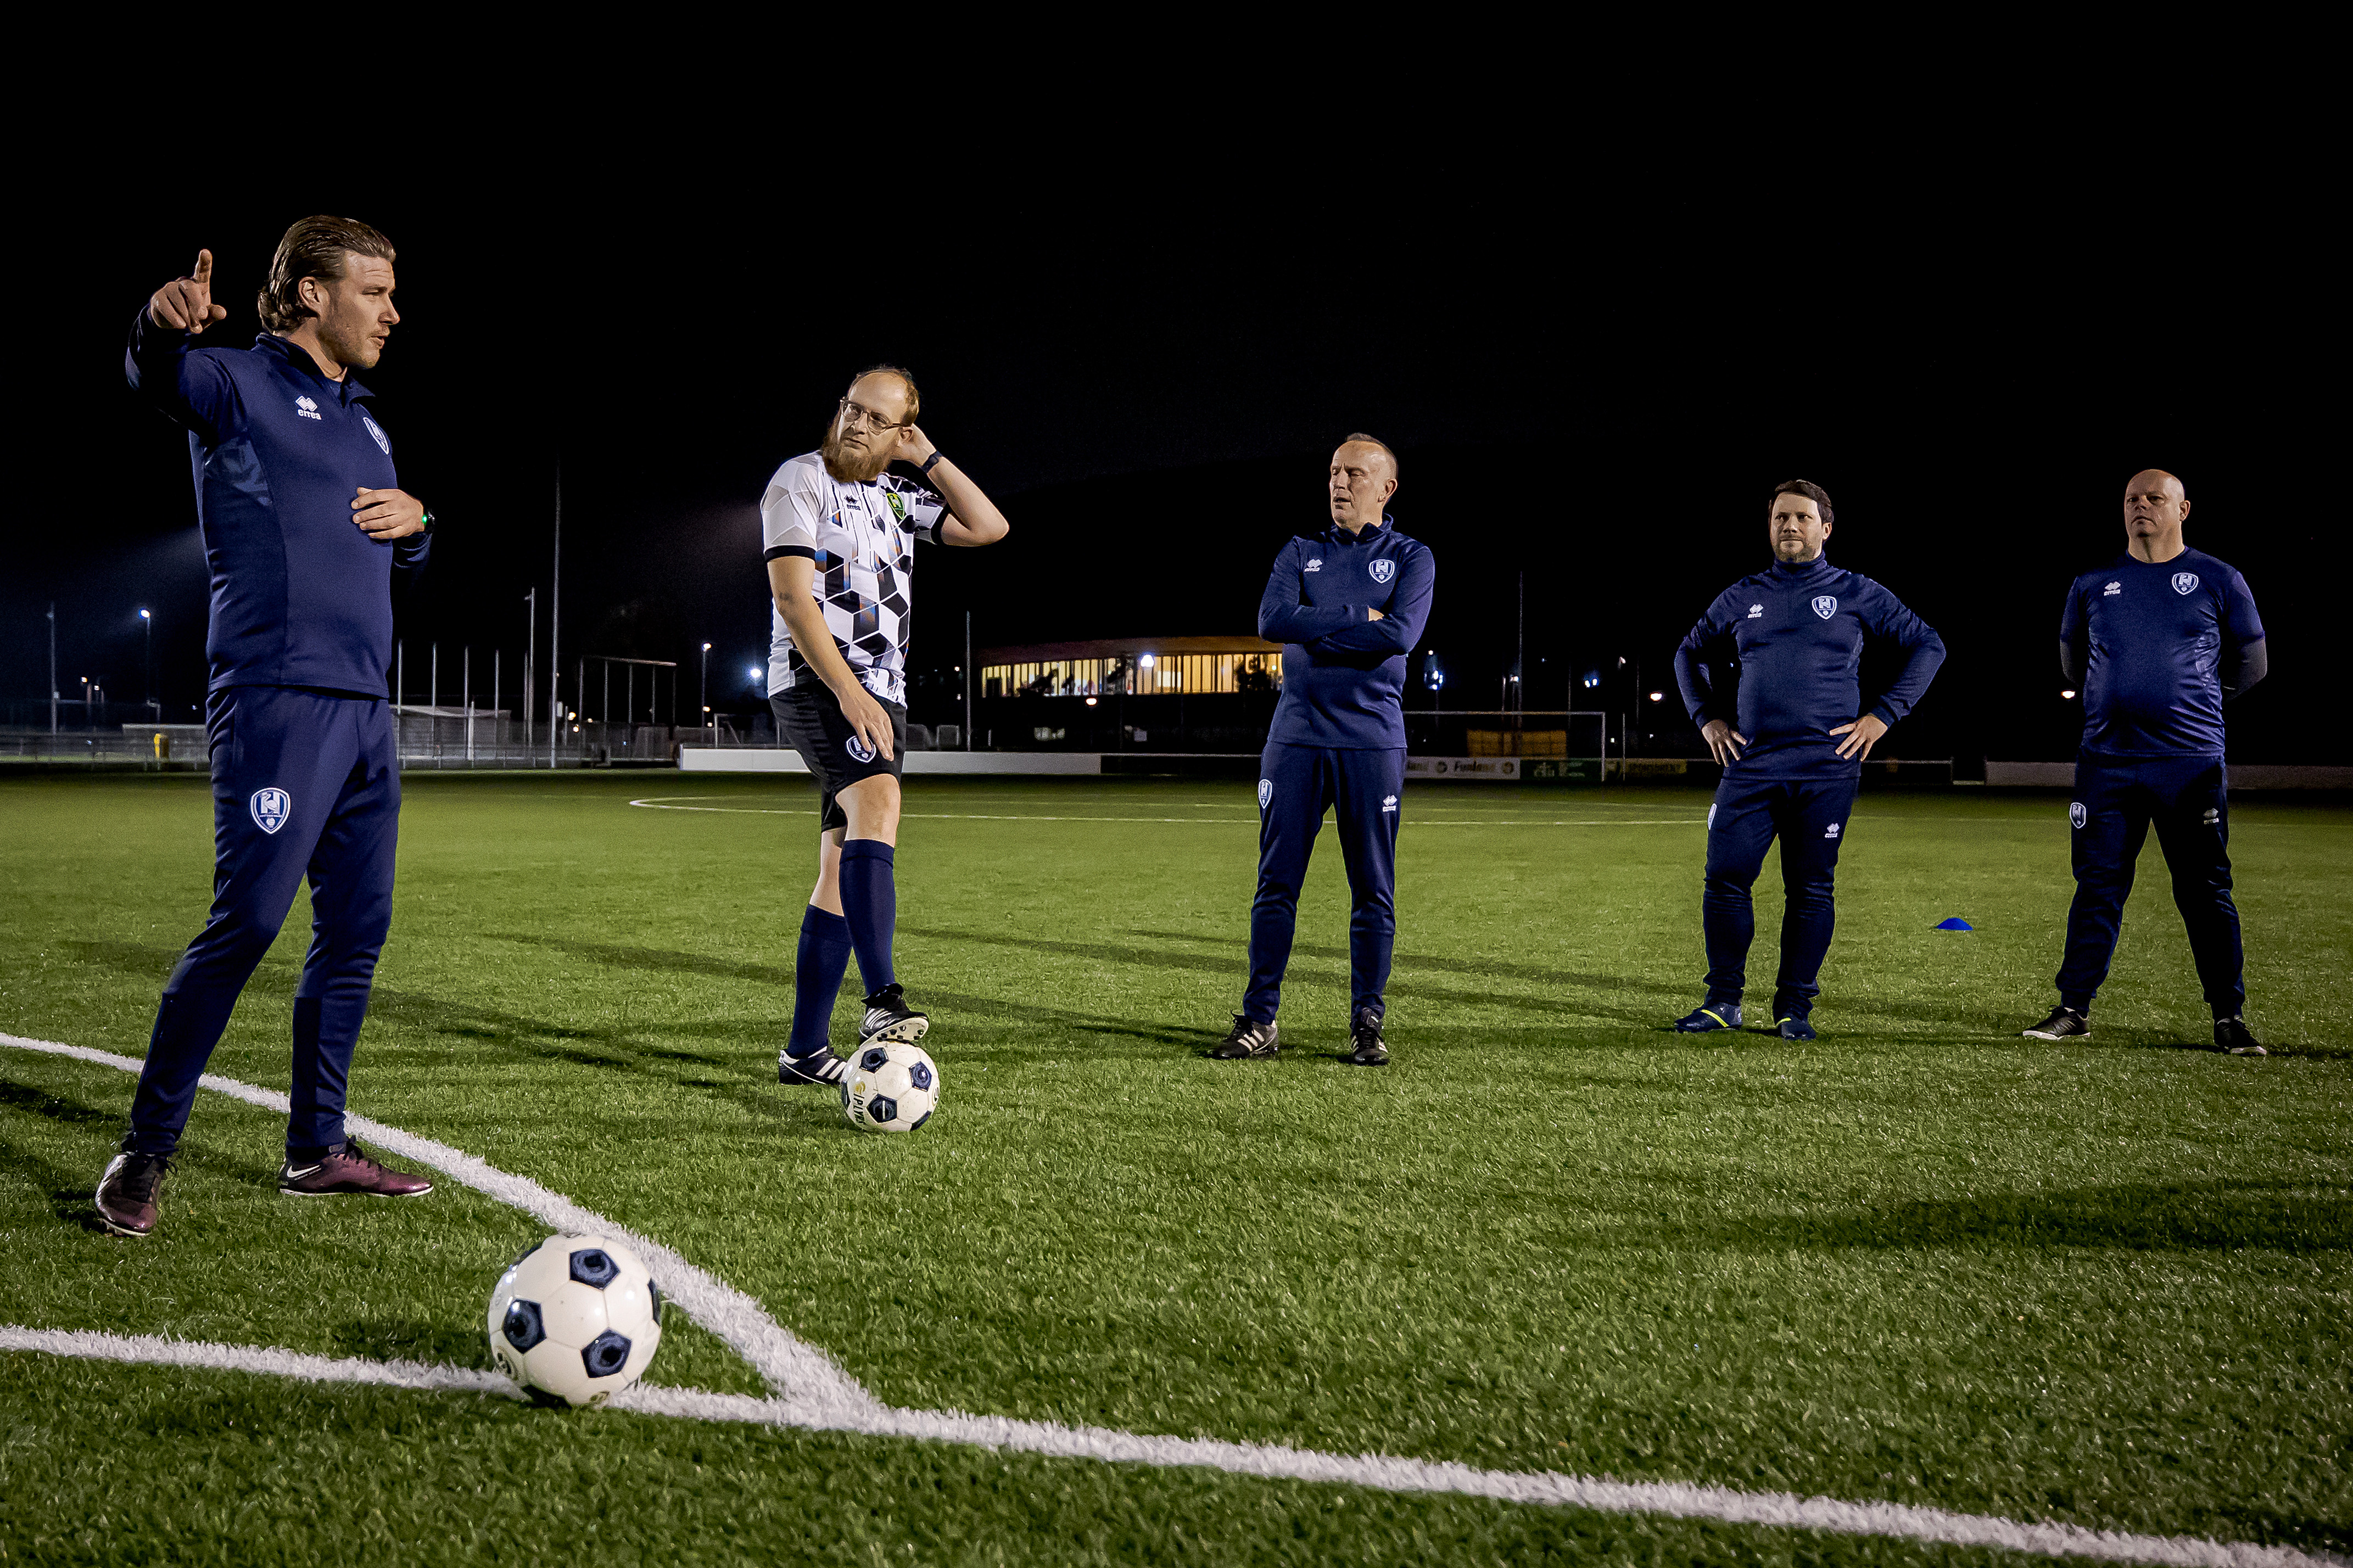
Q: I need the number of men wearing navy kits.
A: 4